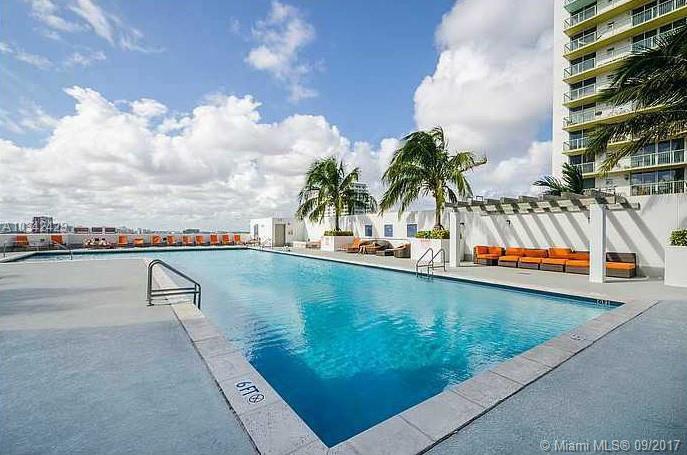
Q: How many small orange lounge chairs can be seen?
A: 11